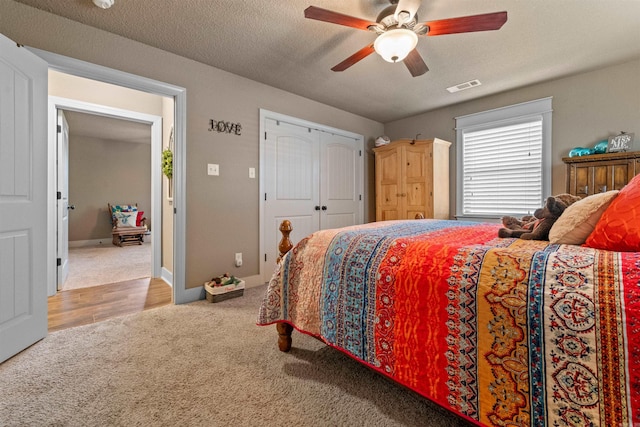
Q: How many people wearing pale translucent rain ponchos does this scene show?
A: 0